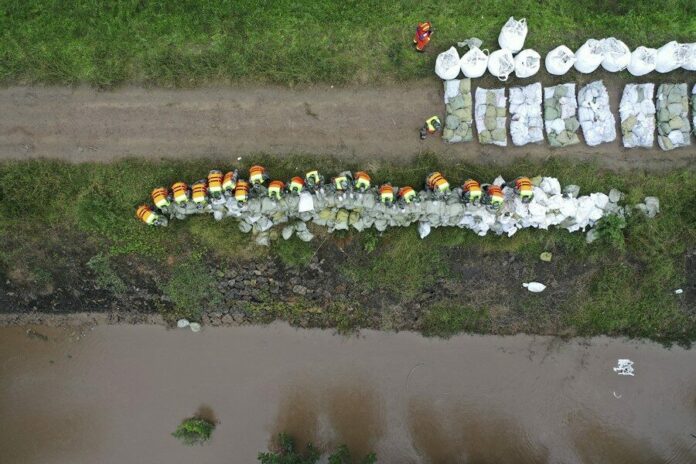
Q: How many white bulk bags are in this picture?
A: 11